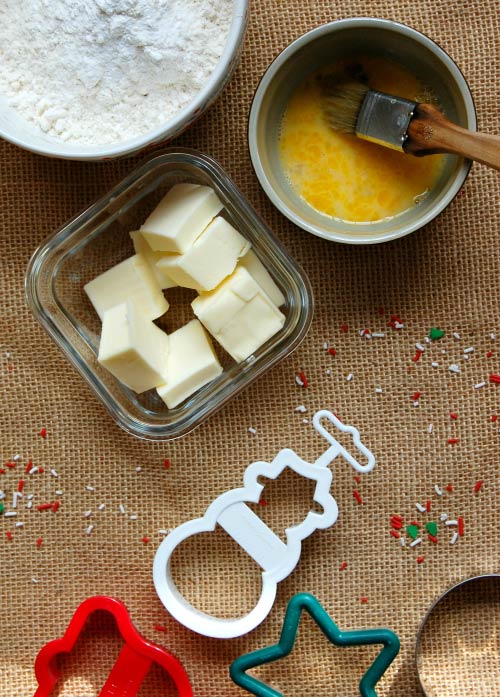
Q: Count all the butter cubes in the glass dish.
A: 8